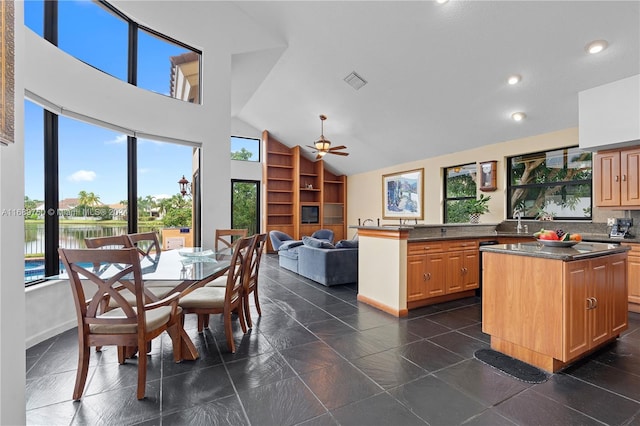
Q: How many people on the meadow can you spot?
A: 0